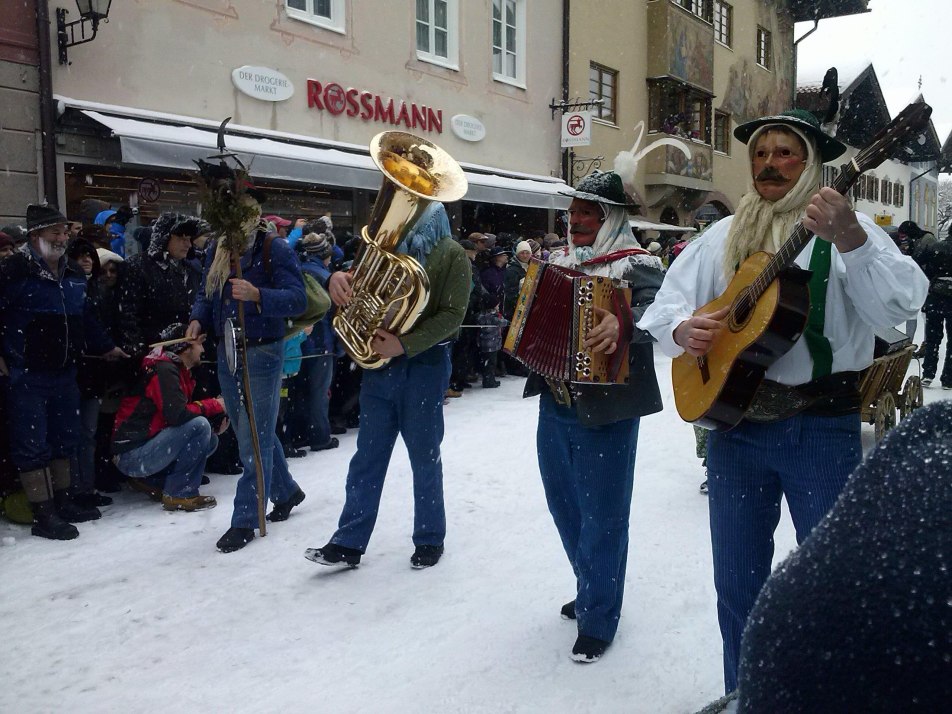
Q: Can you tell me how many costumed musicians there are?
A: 4